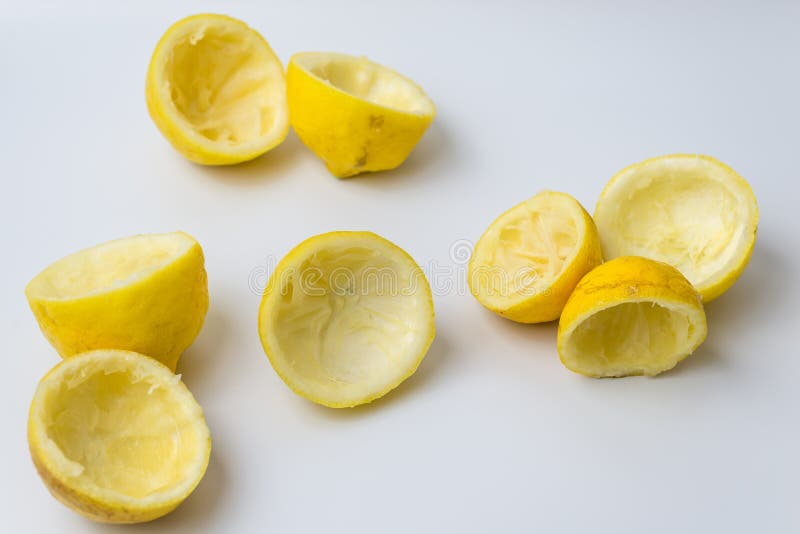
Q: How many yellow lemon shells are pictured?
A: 8